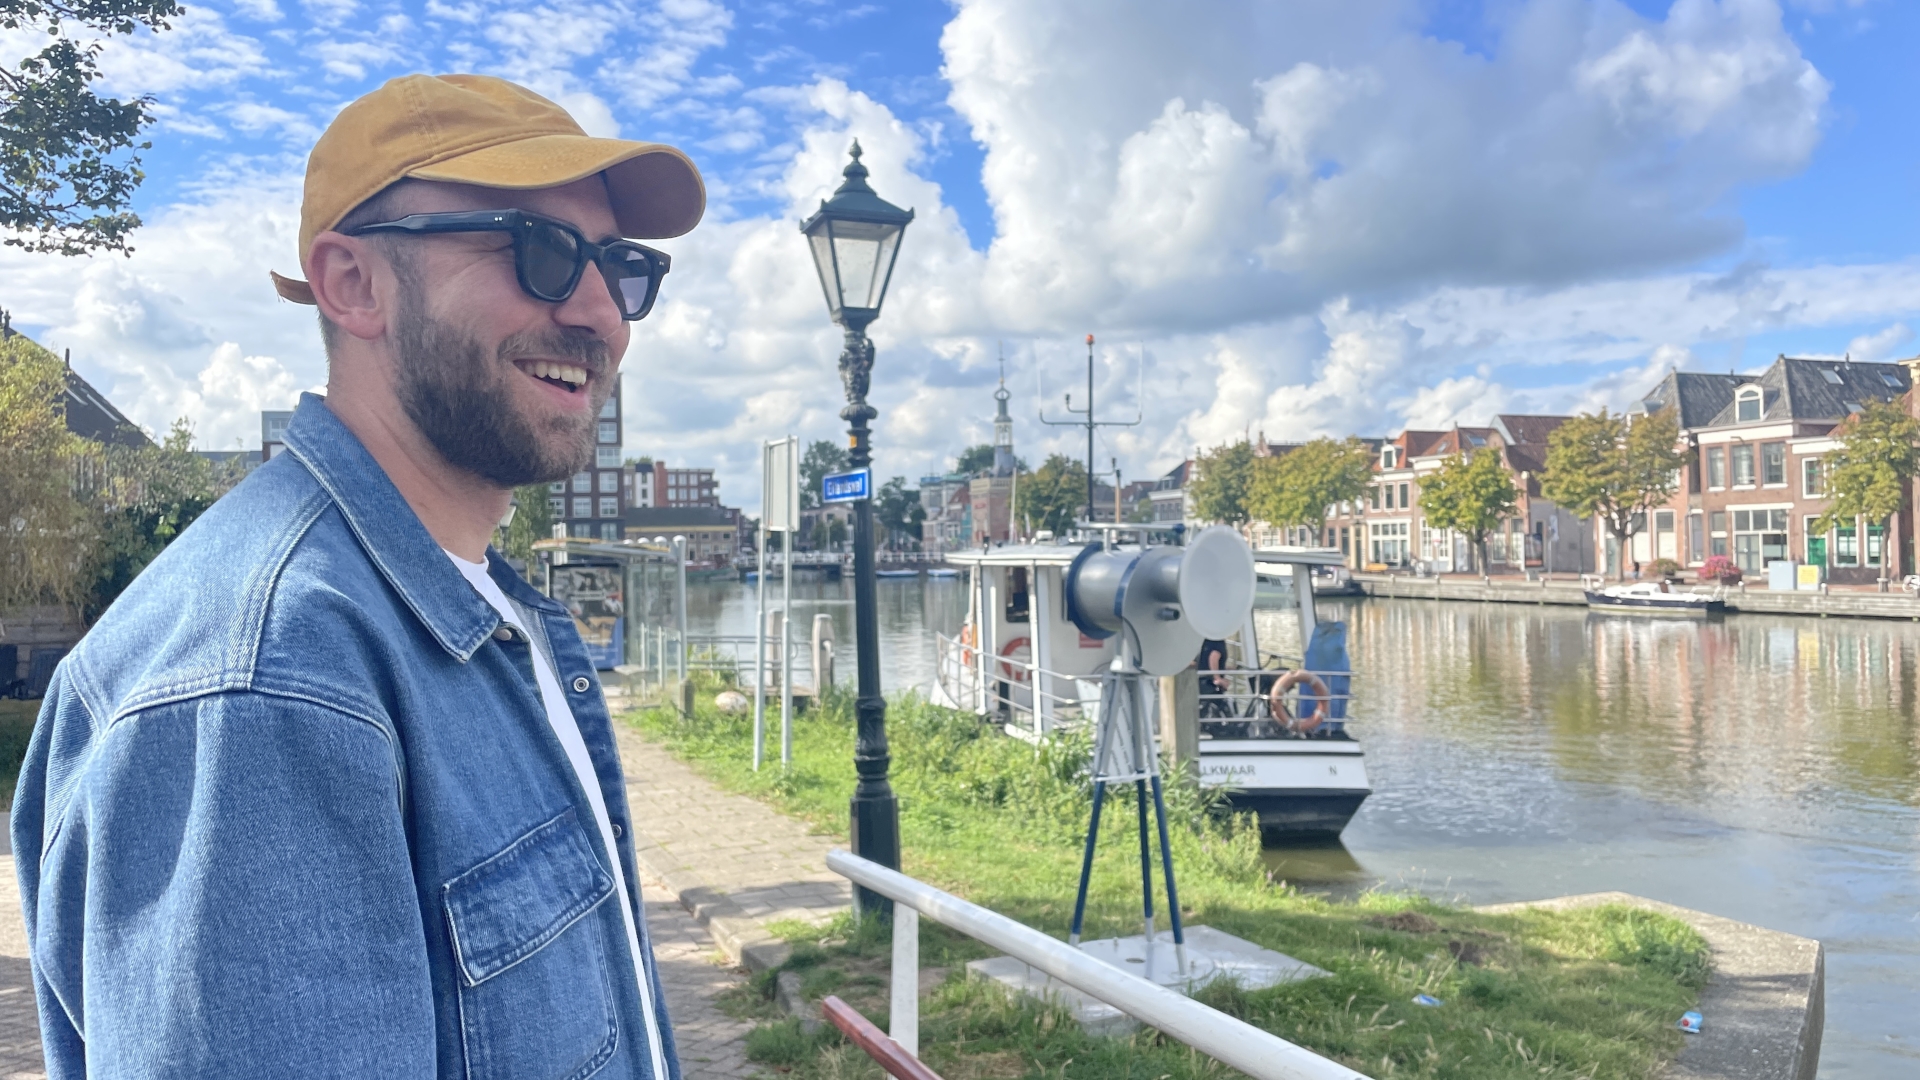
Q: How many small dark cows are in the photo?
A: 0